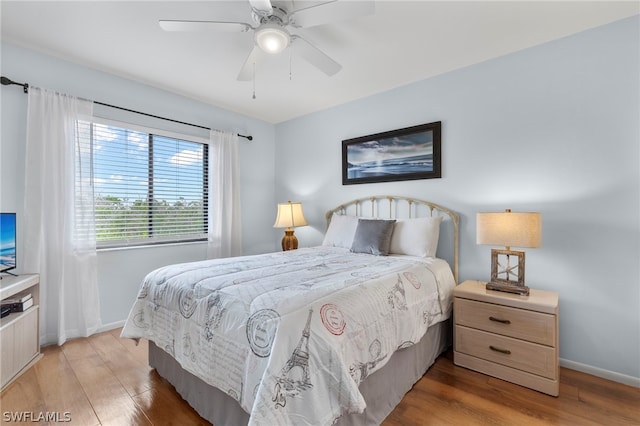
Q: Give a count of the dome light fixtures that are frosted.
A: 1